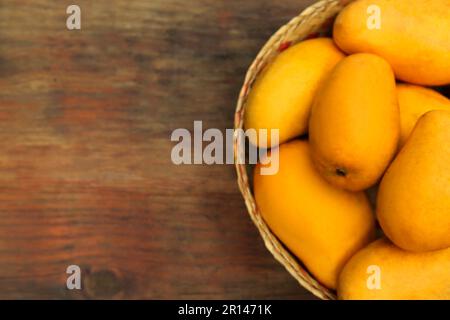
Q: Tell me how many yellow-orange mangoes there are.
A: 7